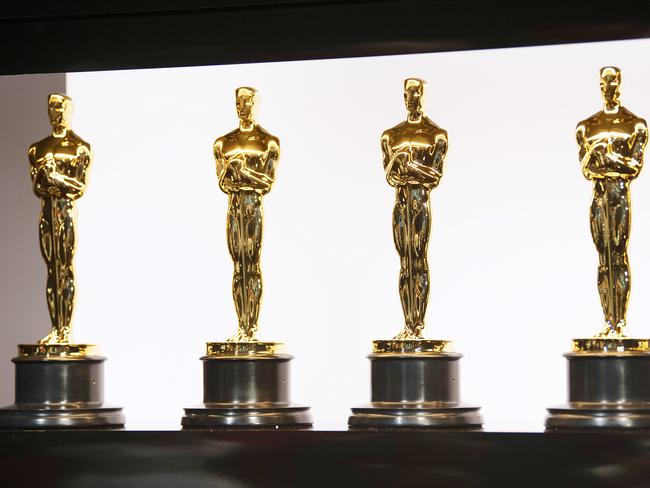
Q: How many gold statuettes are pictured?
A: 4